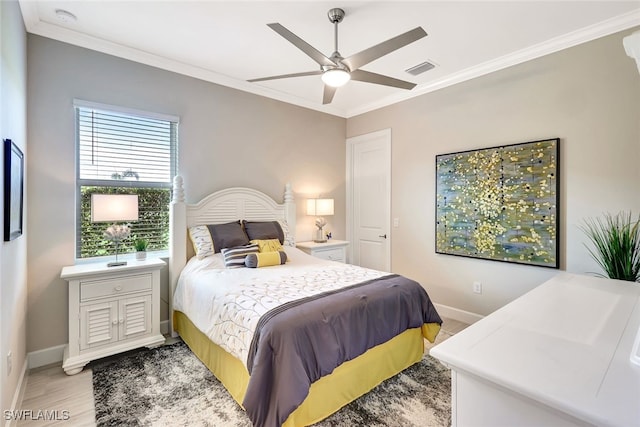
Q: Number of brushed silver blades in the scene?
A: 5